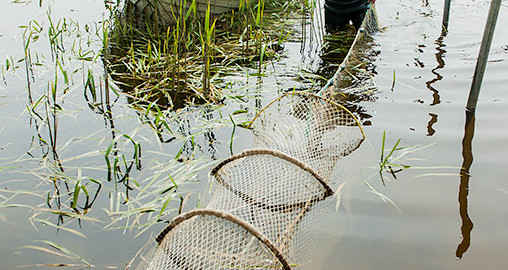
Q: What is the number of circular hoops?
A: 3